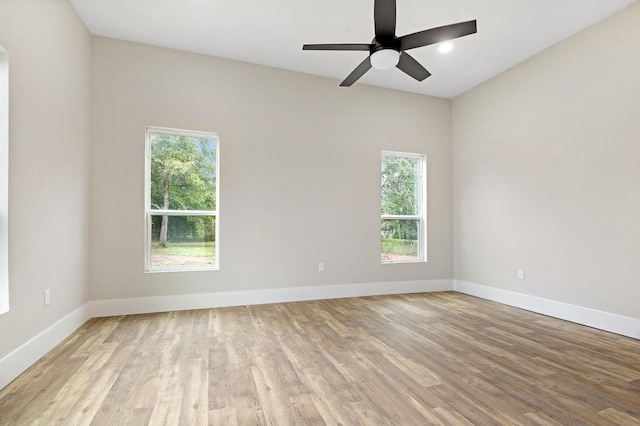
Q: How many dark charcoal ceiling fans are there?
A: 1